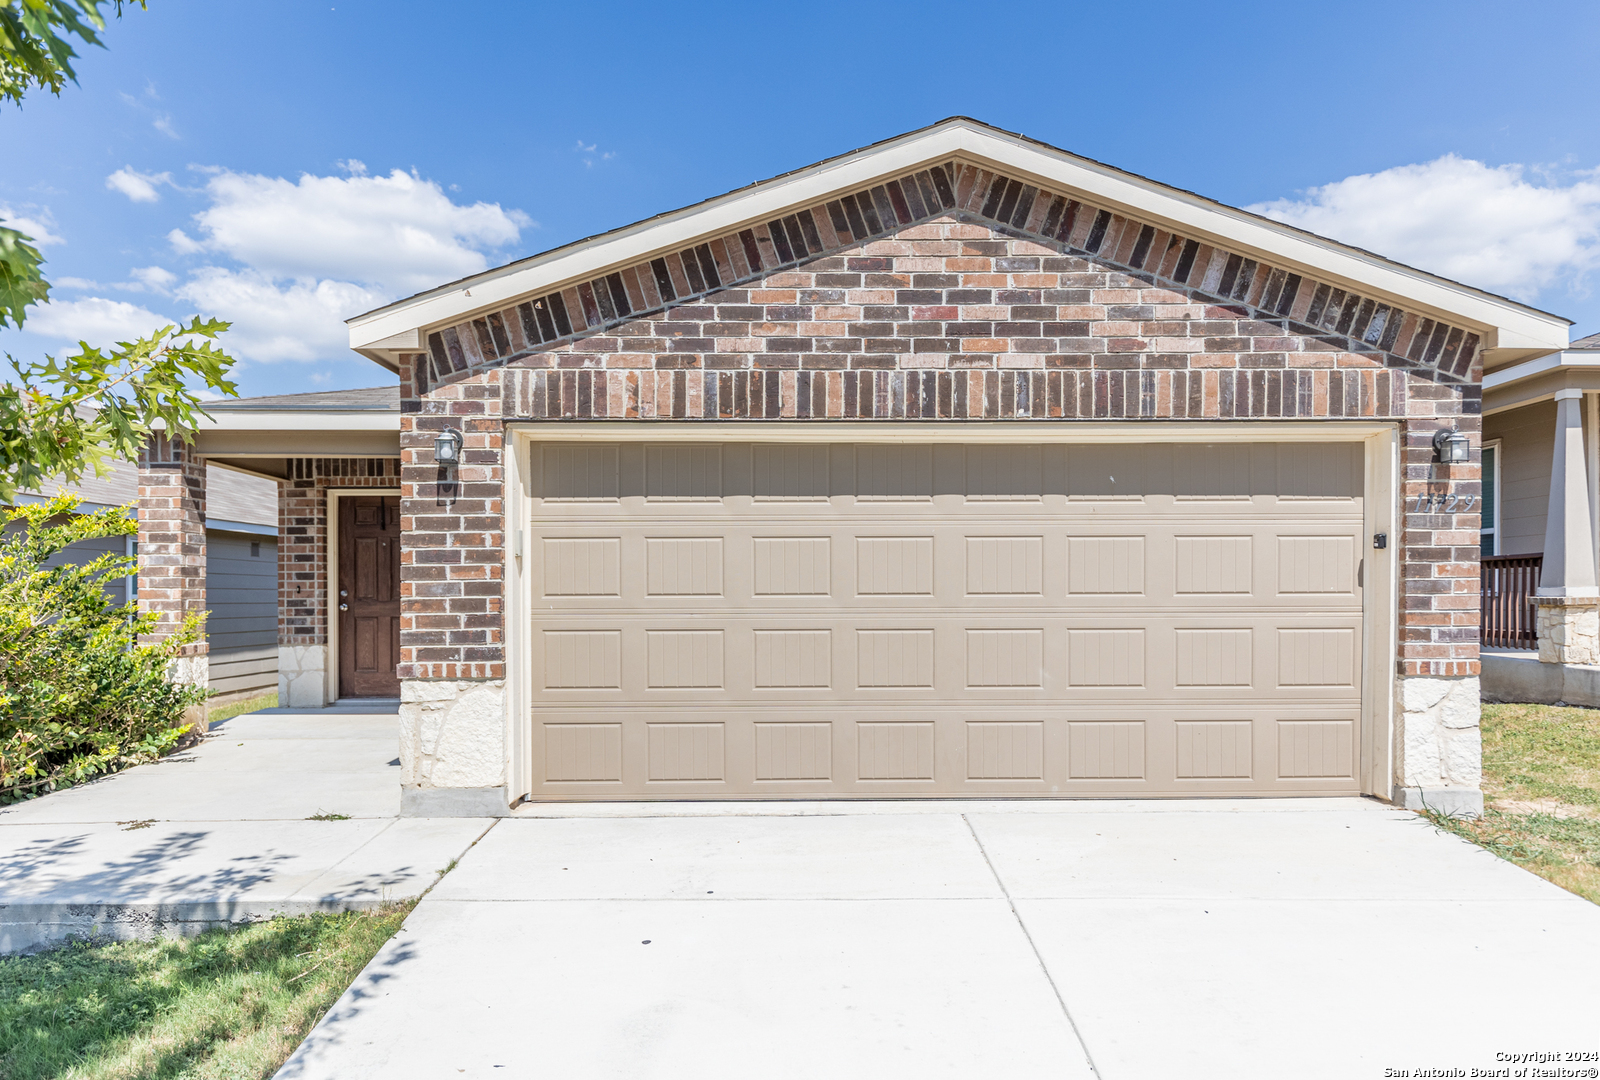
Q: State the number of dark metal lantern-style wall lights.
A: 2